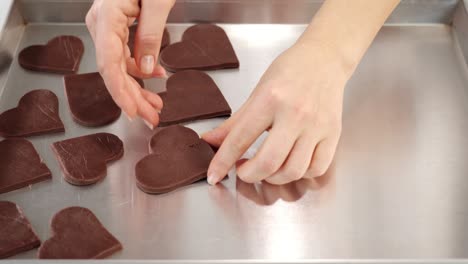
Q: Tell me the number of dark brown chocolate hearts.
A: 11